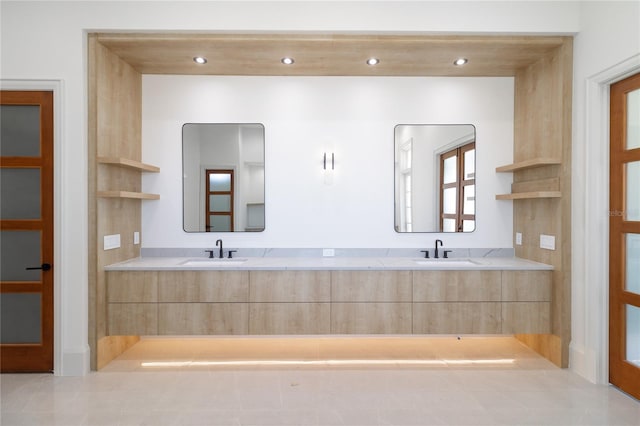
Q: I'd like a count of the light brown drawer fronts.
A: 12